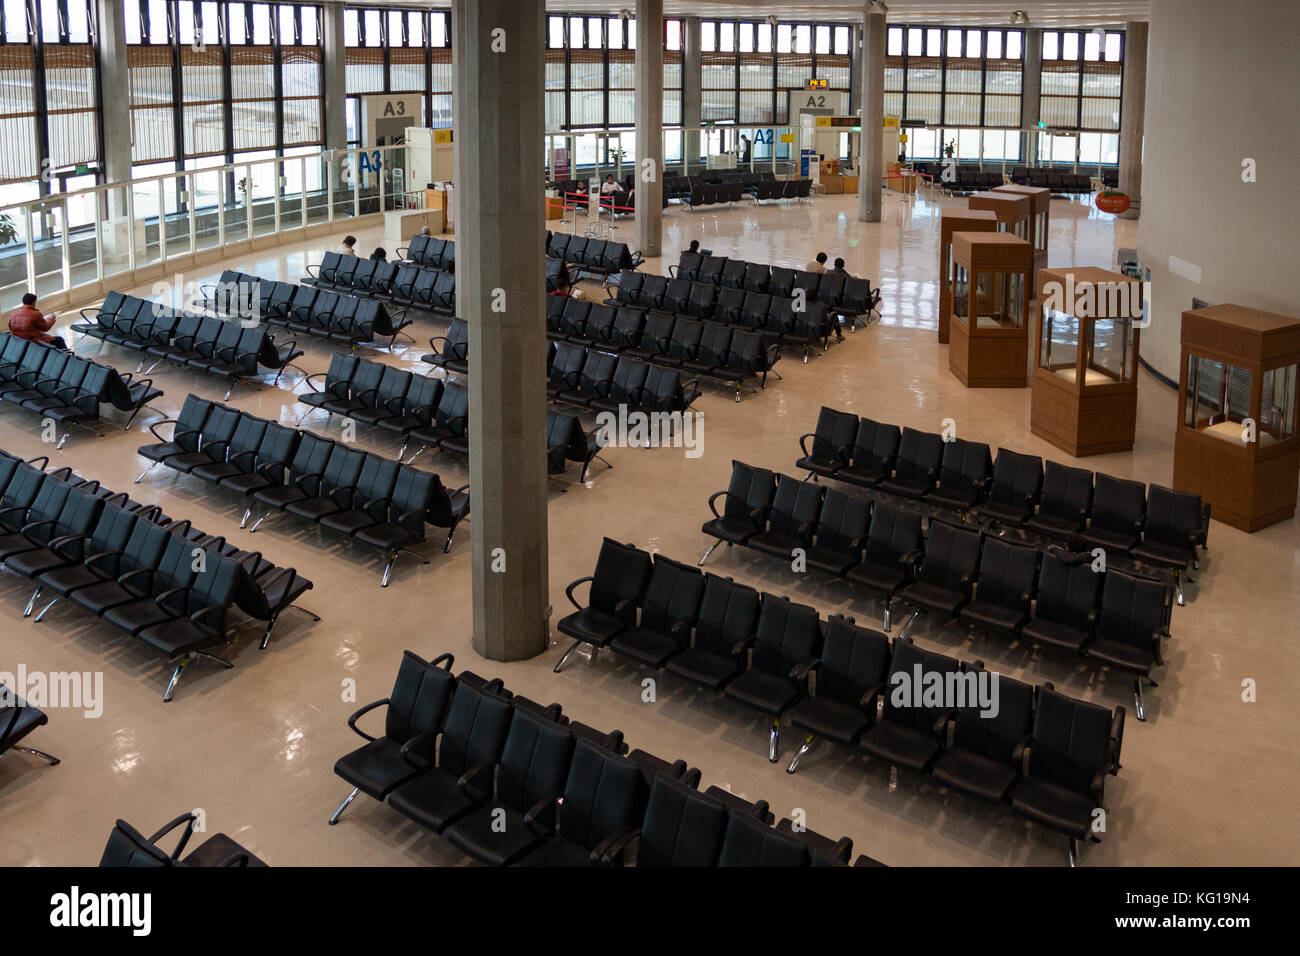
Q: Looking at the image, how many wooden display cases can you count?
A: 6